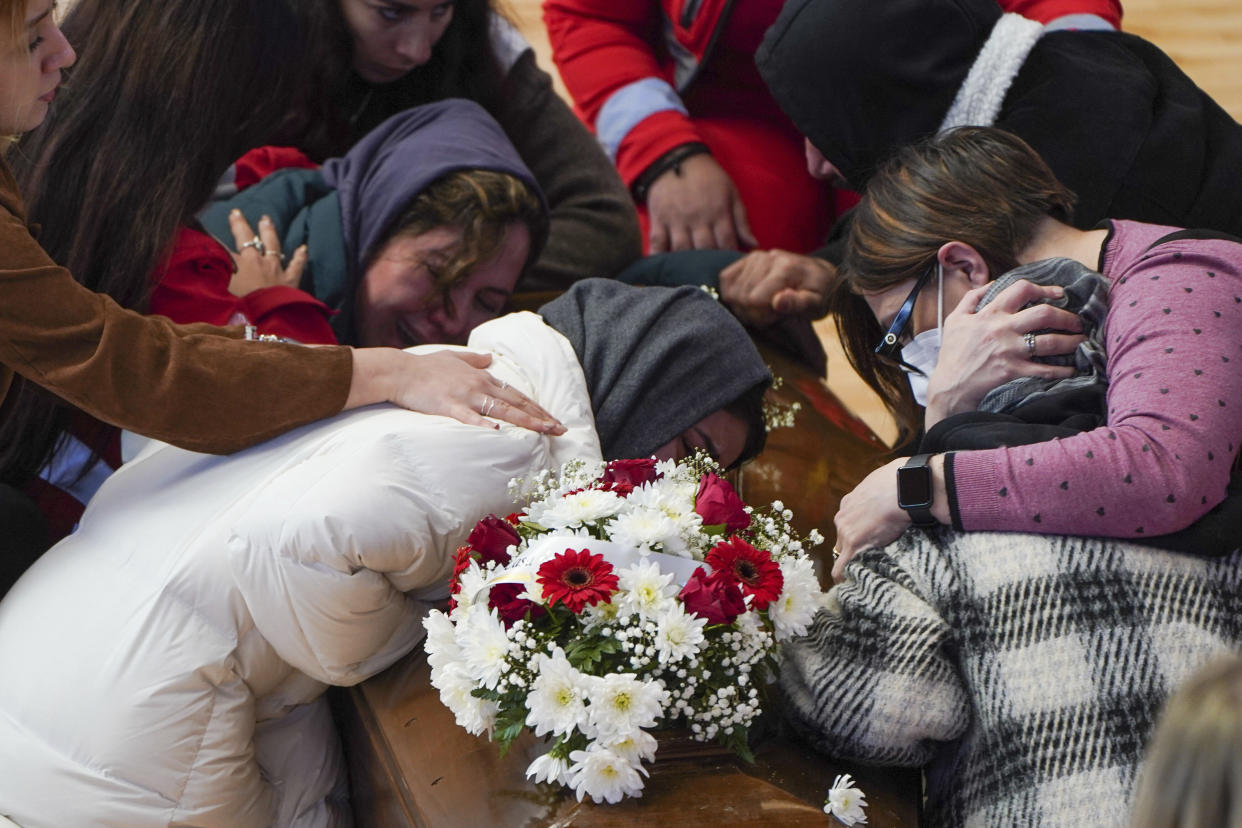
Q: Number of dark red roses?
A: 5